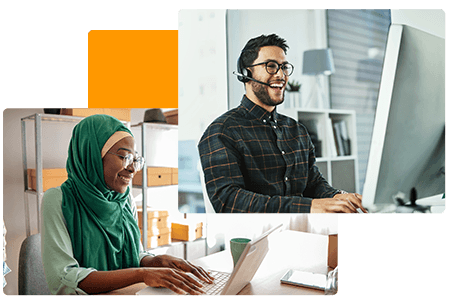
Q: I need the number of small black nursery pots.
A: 0